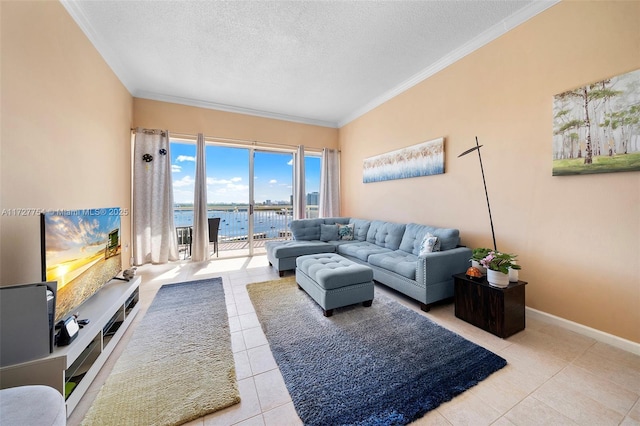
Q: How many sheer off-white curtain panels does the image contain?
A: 4